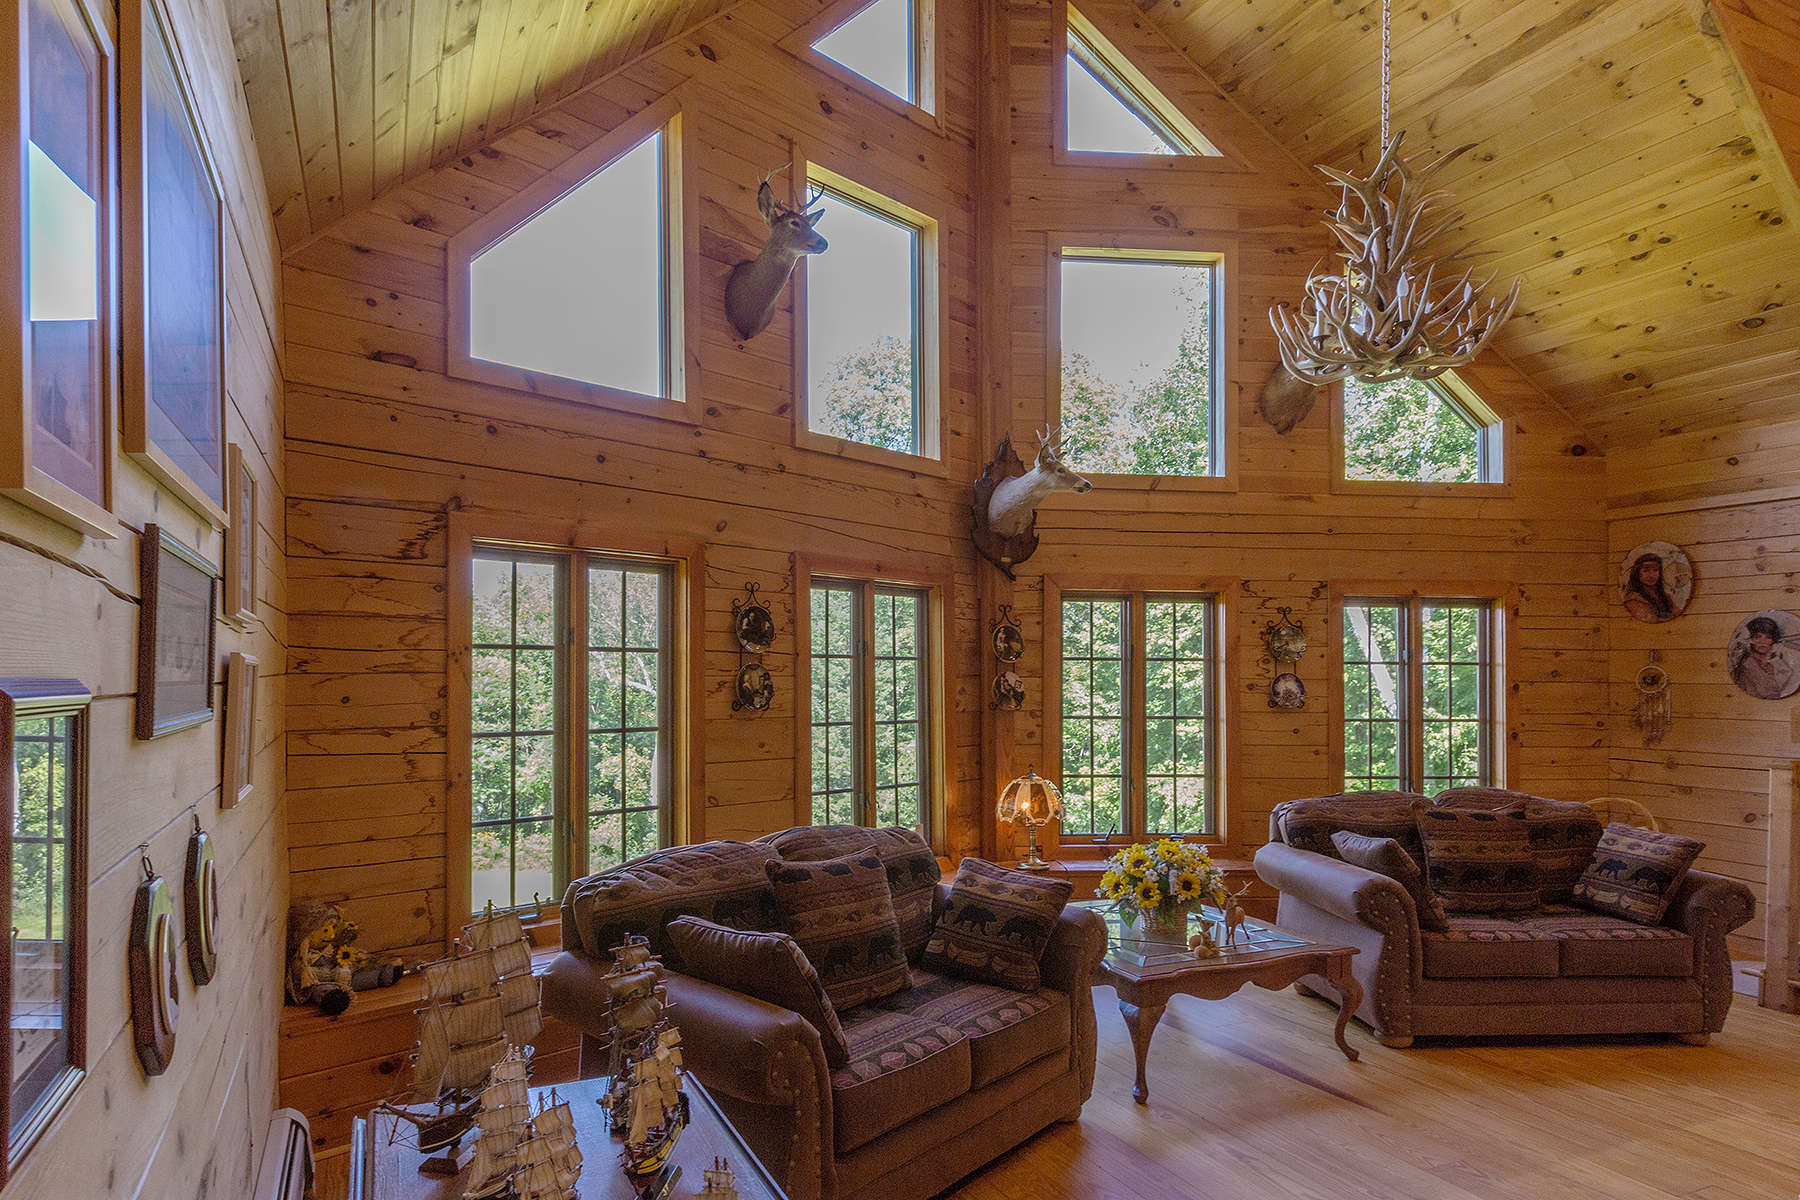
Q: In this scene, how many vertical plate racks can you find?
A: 3